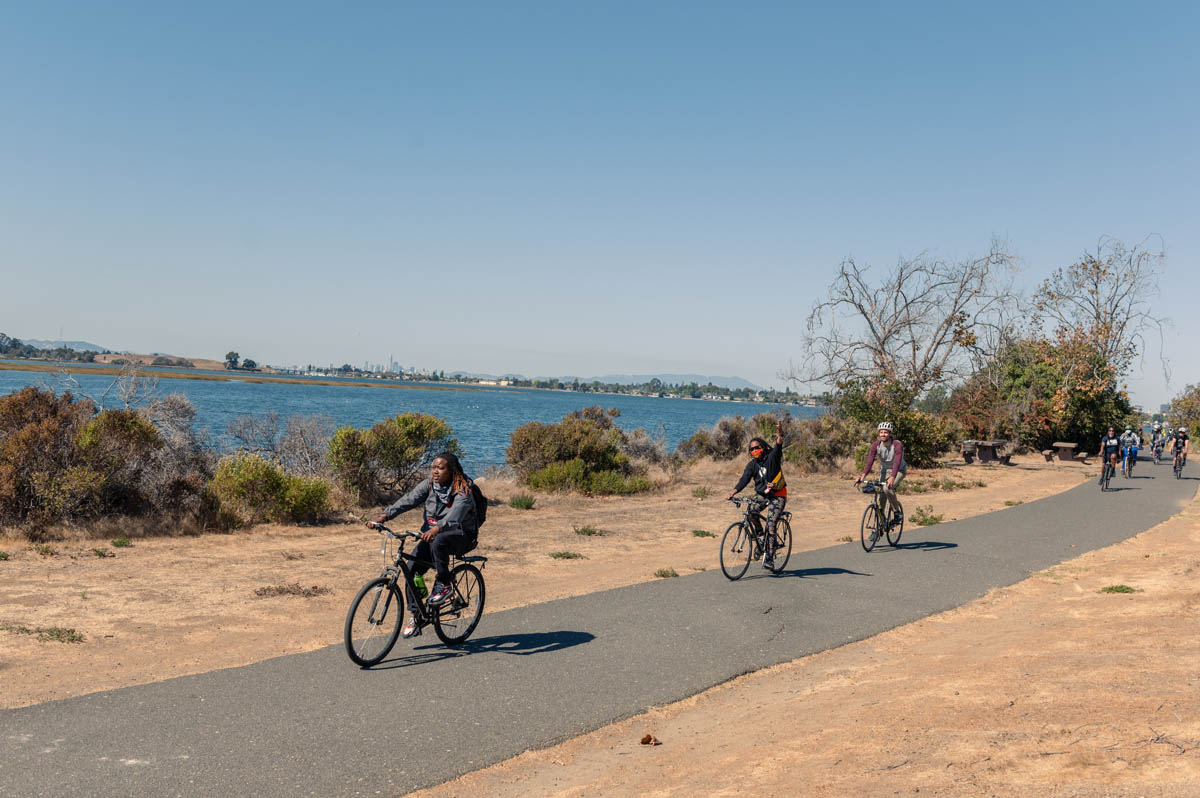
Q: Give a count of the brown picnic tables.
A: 2